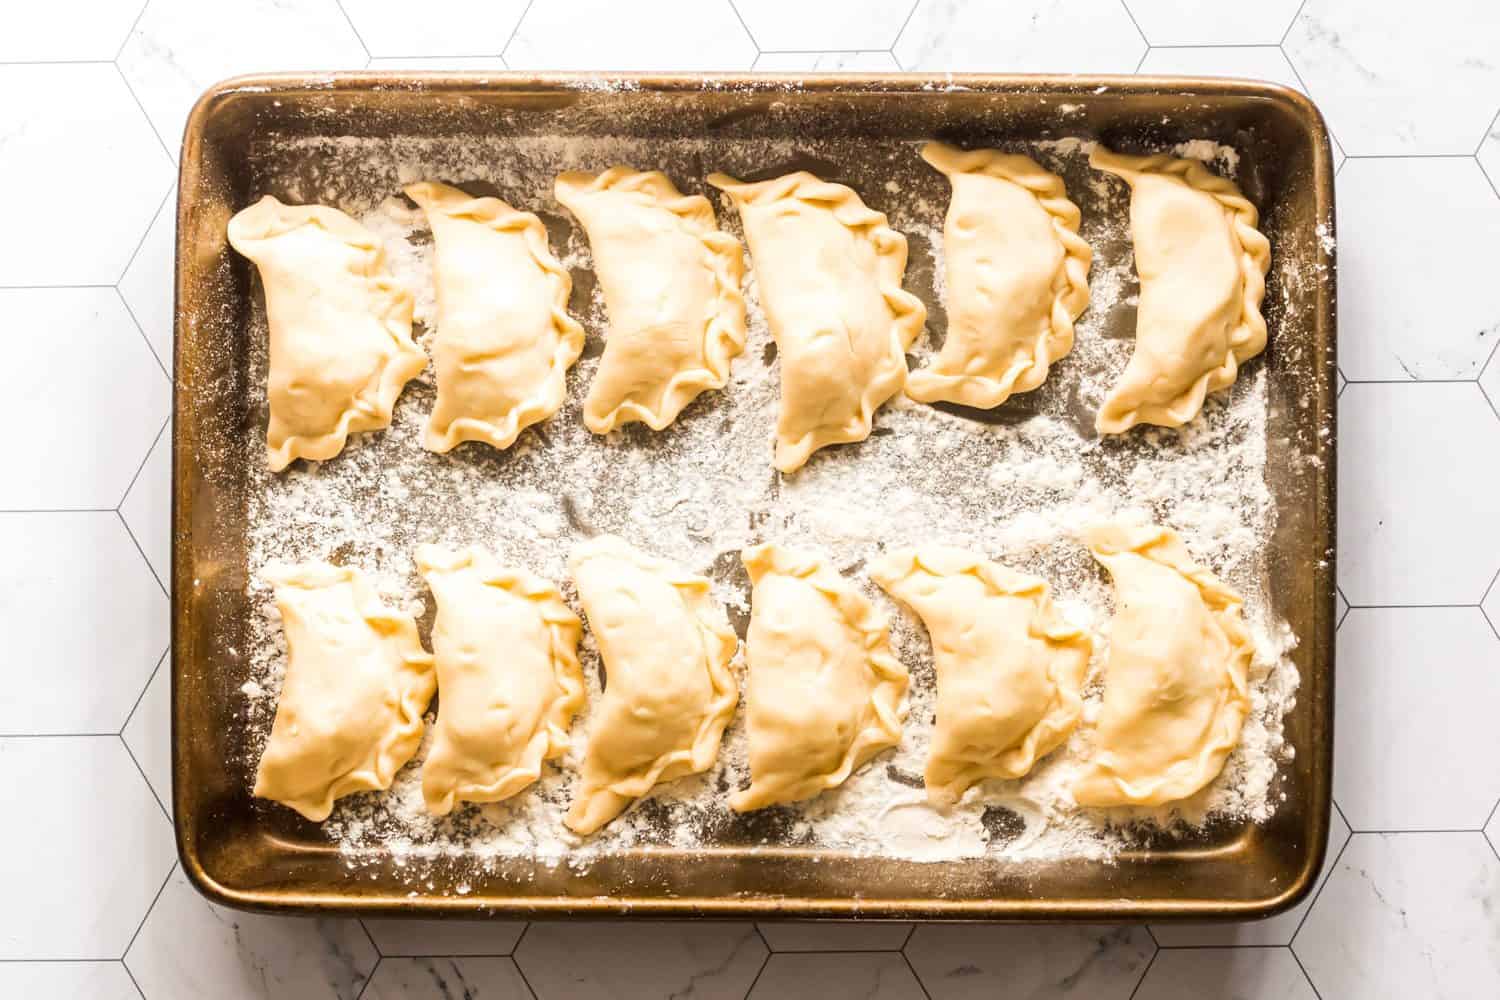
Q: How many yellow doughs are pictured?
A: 12